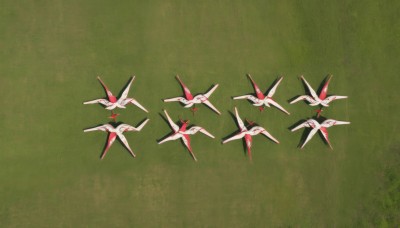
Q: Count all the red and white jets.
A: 8